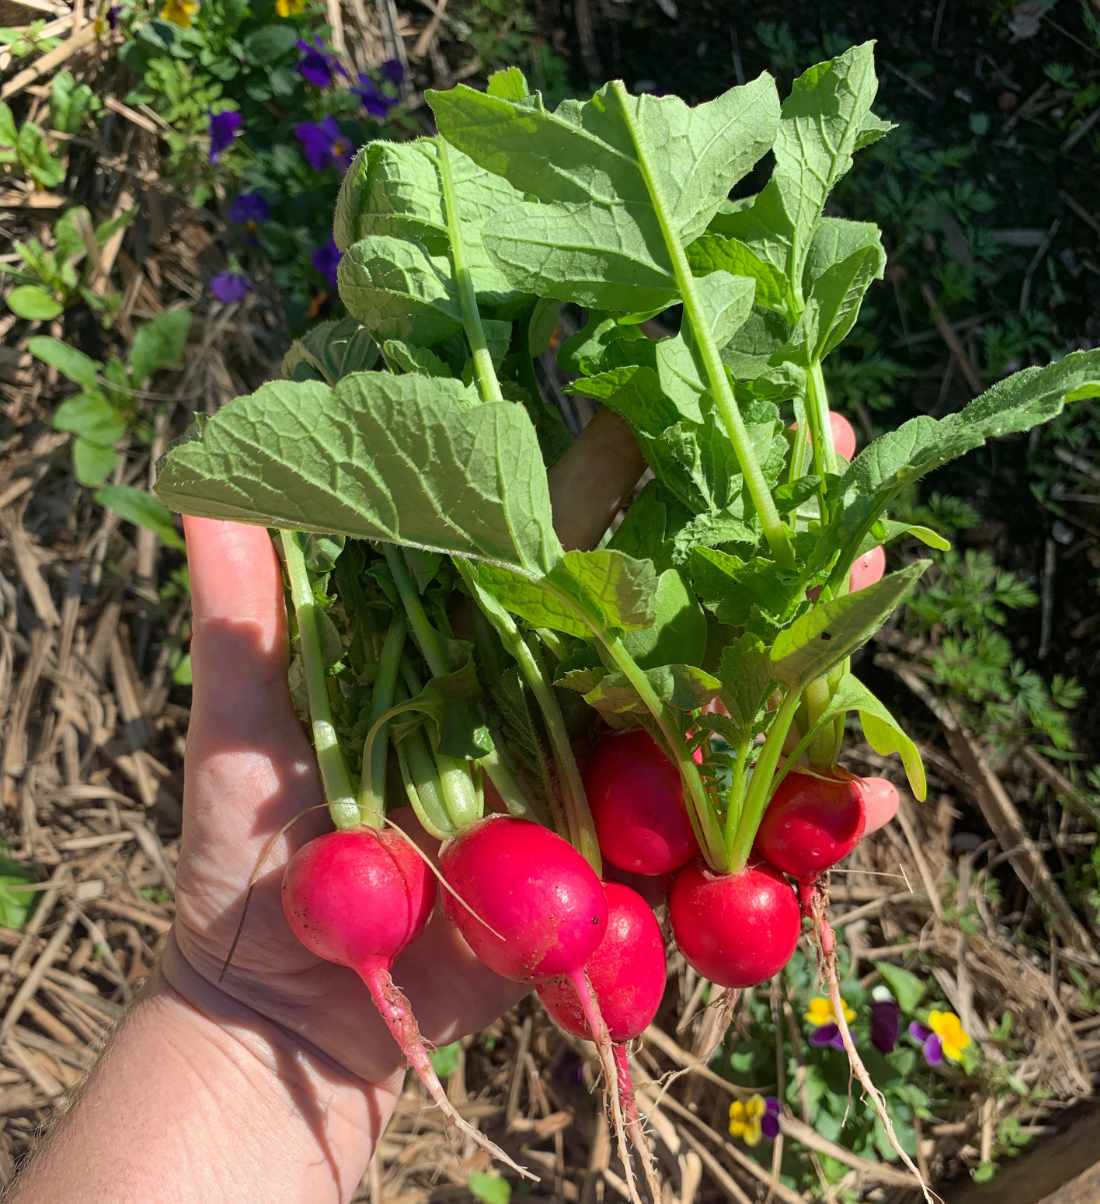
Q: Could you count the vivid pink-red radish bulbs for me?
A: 6